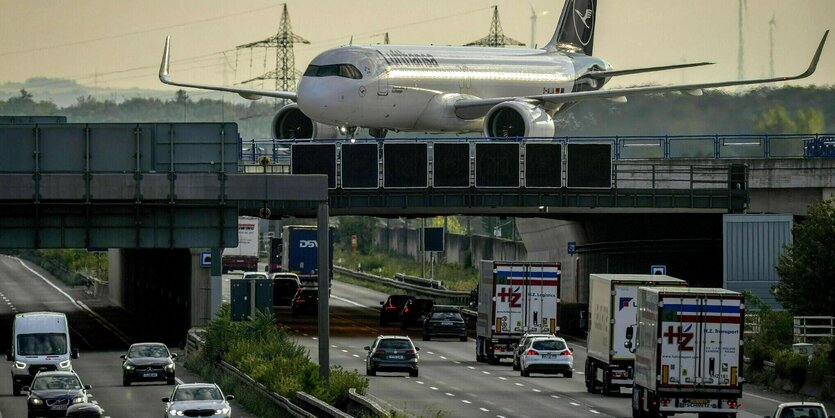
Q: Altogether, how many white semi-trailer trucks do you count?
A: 4